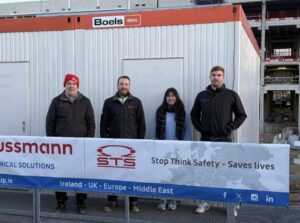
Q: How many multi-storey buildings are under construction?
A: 1